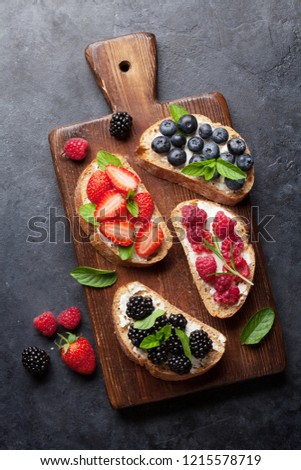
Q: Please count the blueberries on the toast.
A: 15